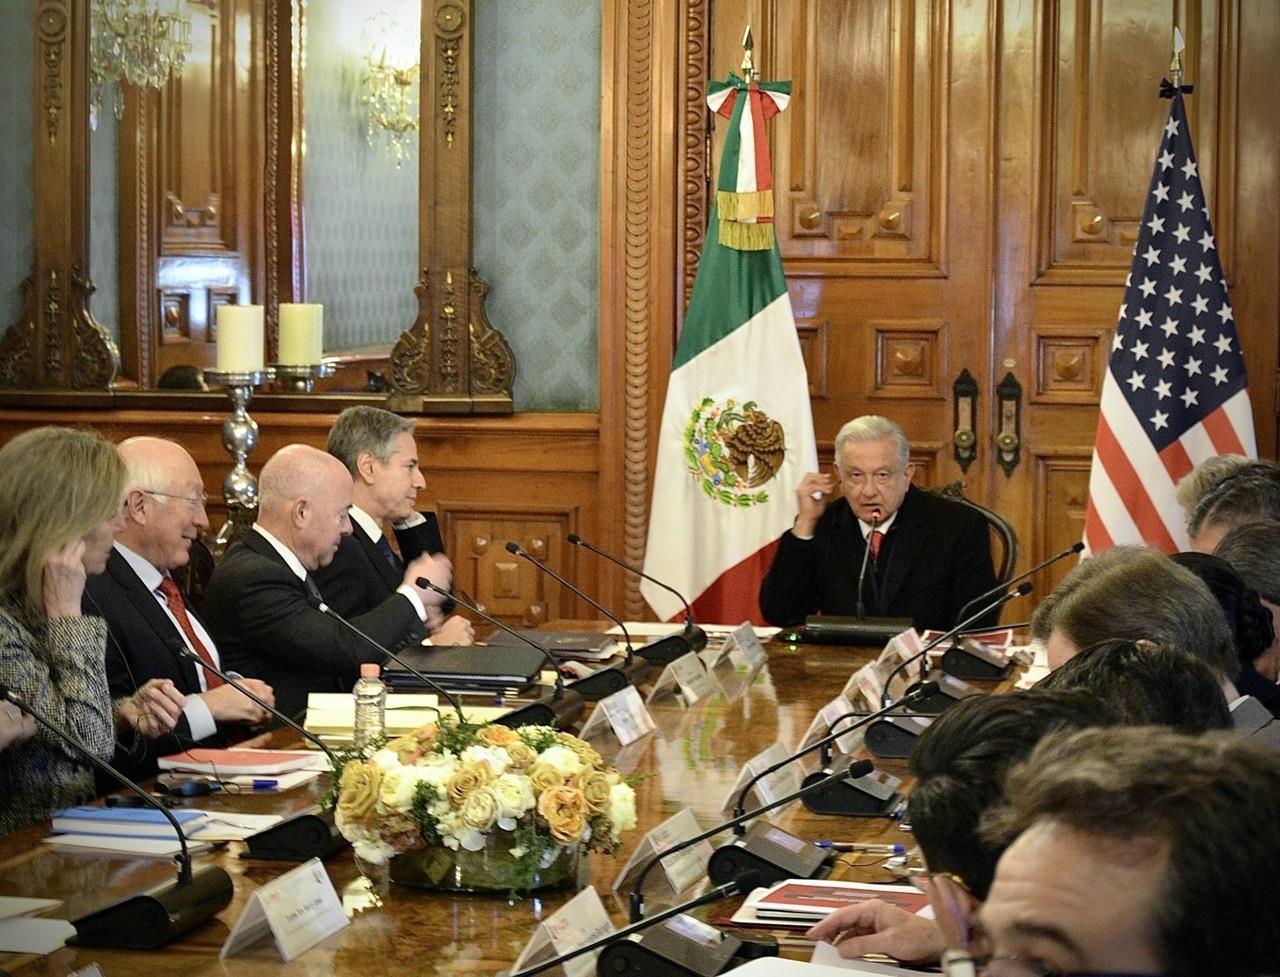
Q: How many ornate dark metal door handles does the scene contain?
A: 2